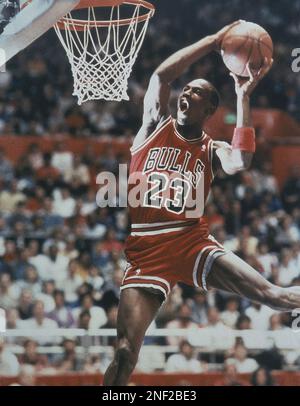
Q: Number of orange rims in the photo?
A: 1